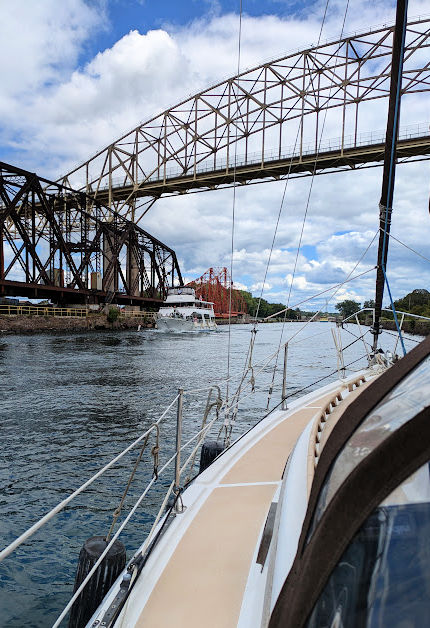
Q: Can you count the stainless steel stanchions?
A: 2